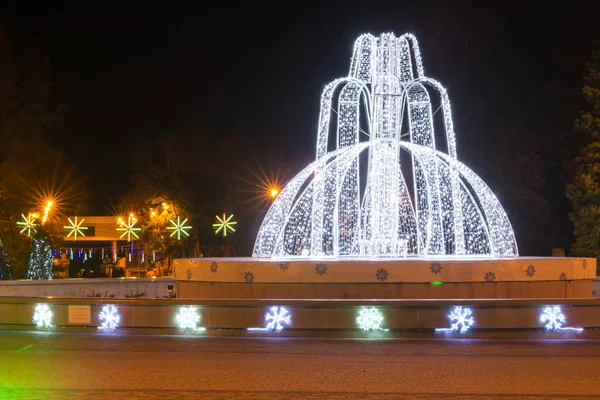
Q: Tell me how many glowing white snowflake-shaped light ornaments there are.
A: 7